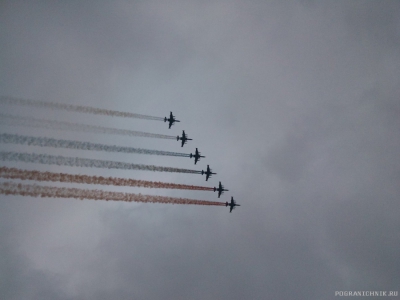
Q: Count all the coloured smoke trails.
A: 6